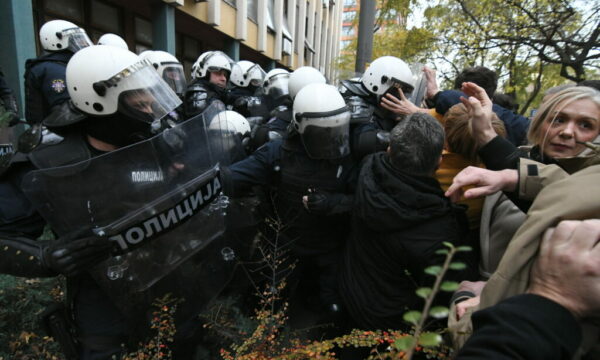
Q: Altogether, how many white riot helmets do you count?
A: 11